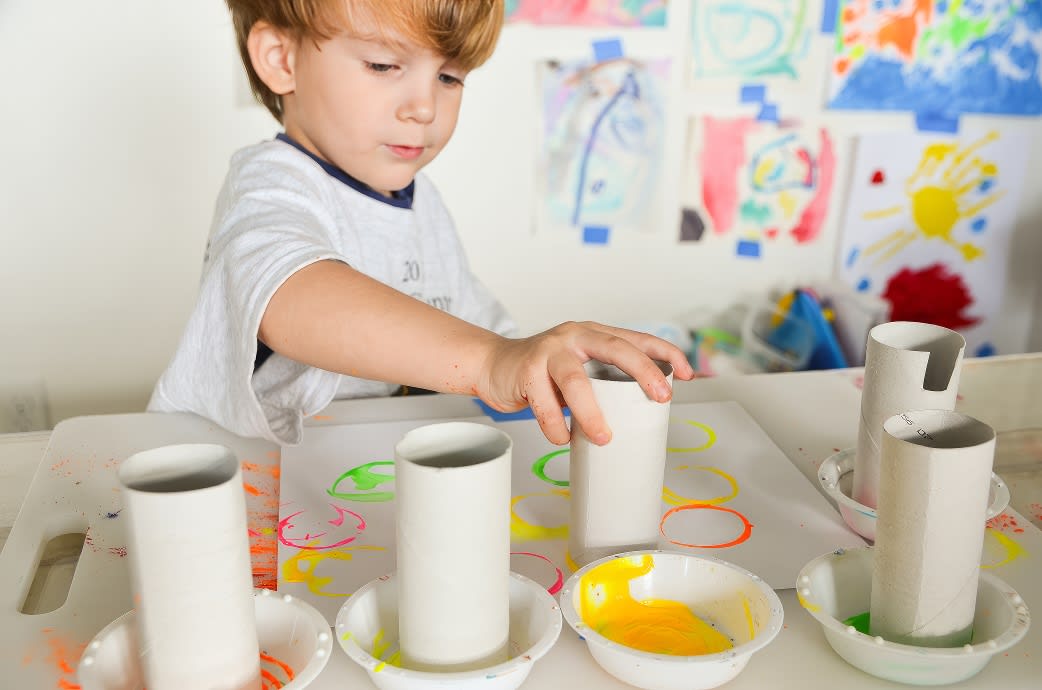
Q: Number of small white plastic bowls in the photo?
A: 5